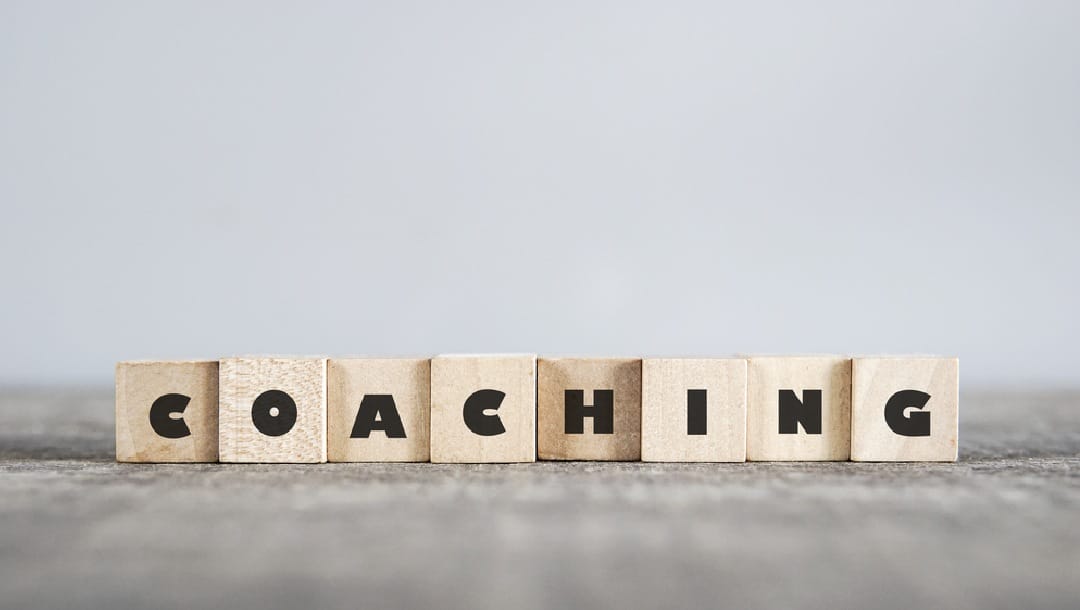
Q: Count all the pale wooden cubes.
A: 8